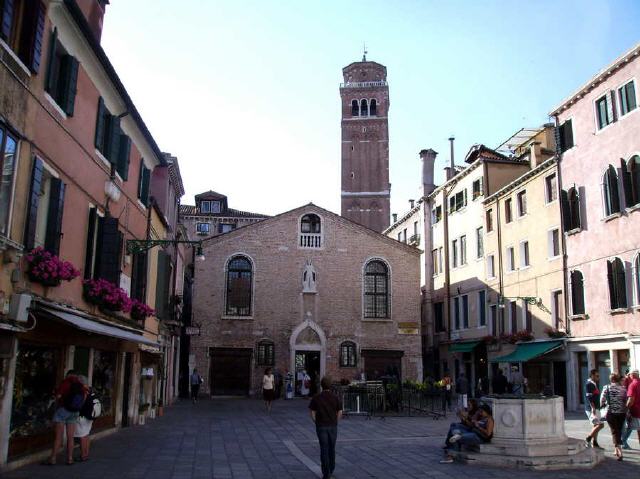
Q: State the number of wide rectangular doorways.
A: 2